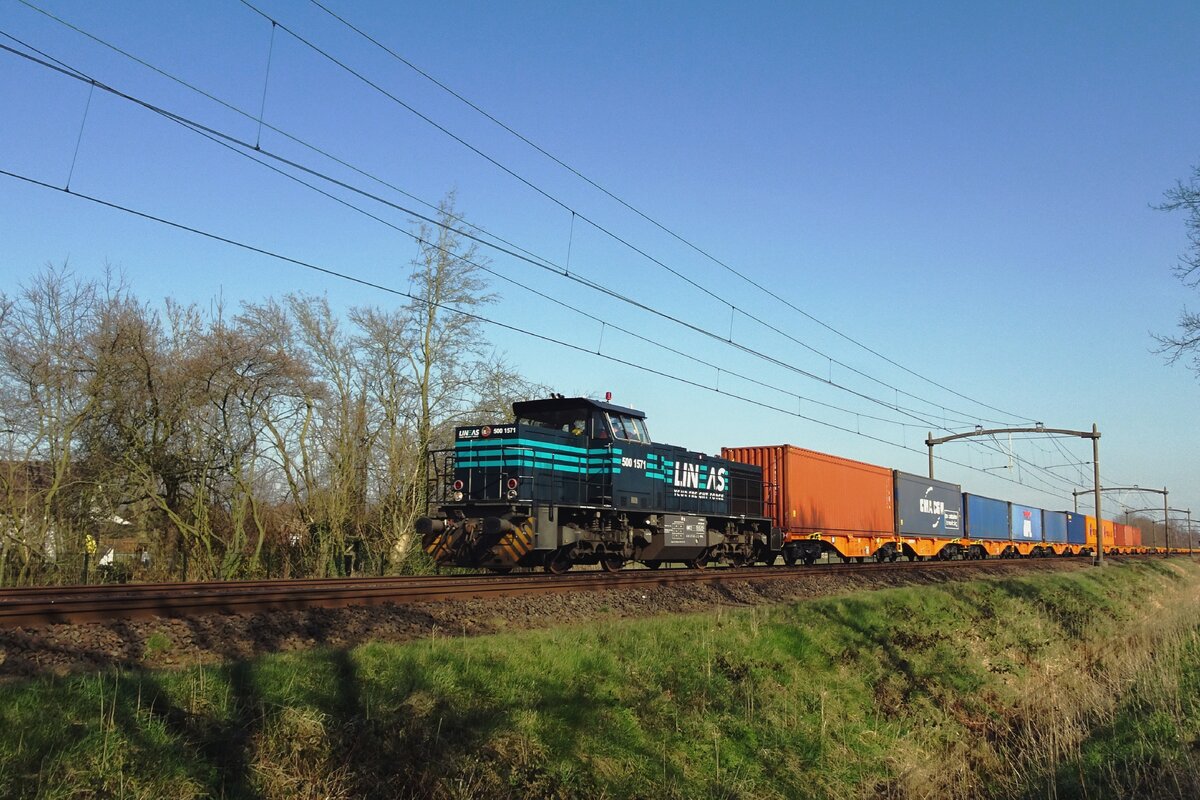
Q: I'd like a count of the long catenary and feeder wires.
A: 6